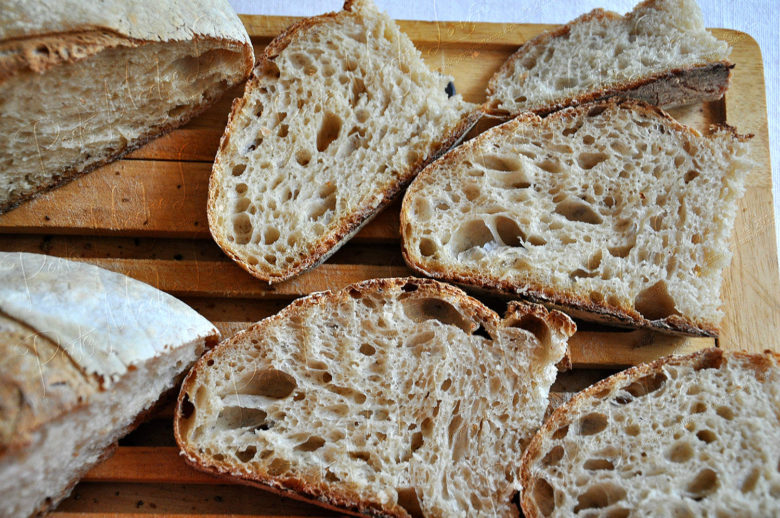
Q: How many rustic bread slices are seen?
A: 5